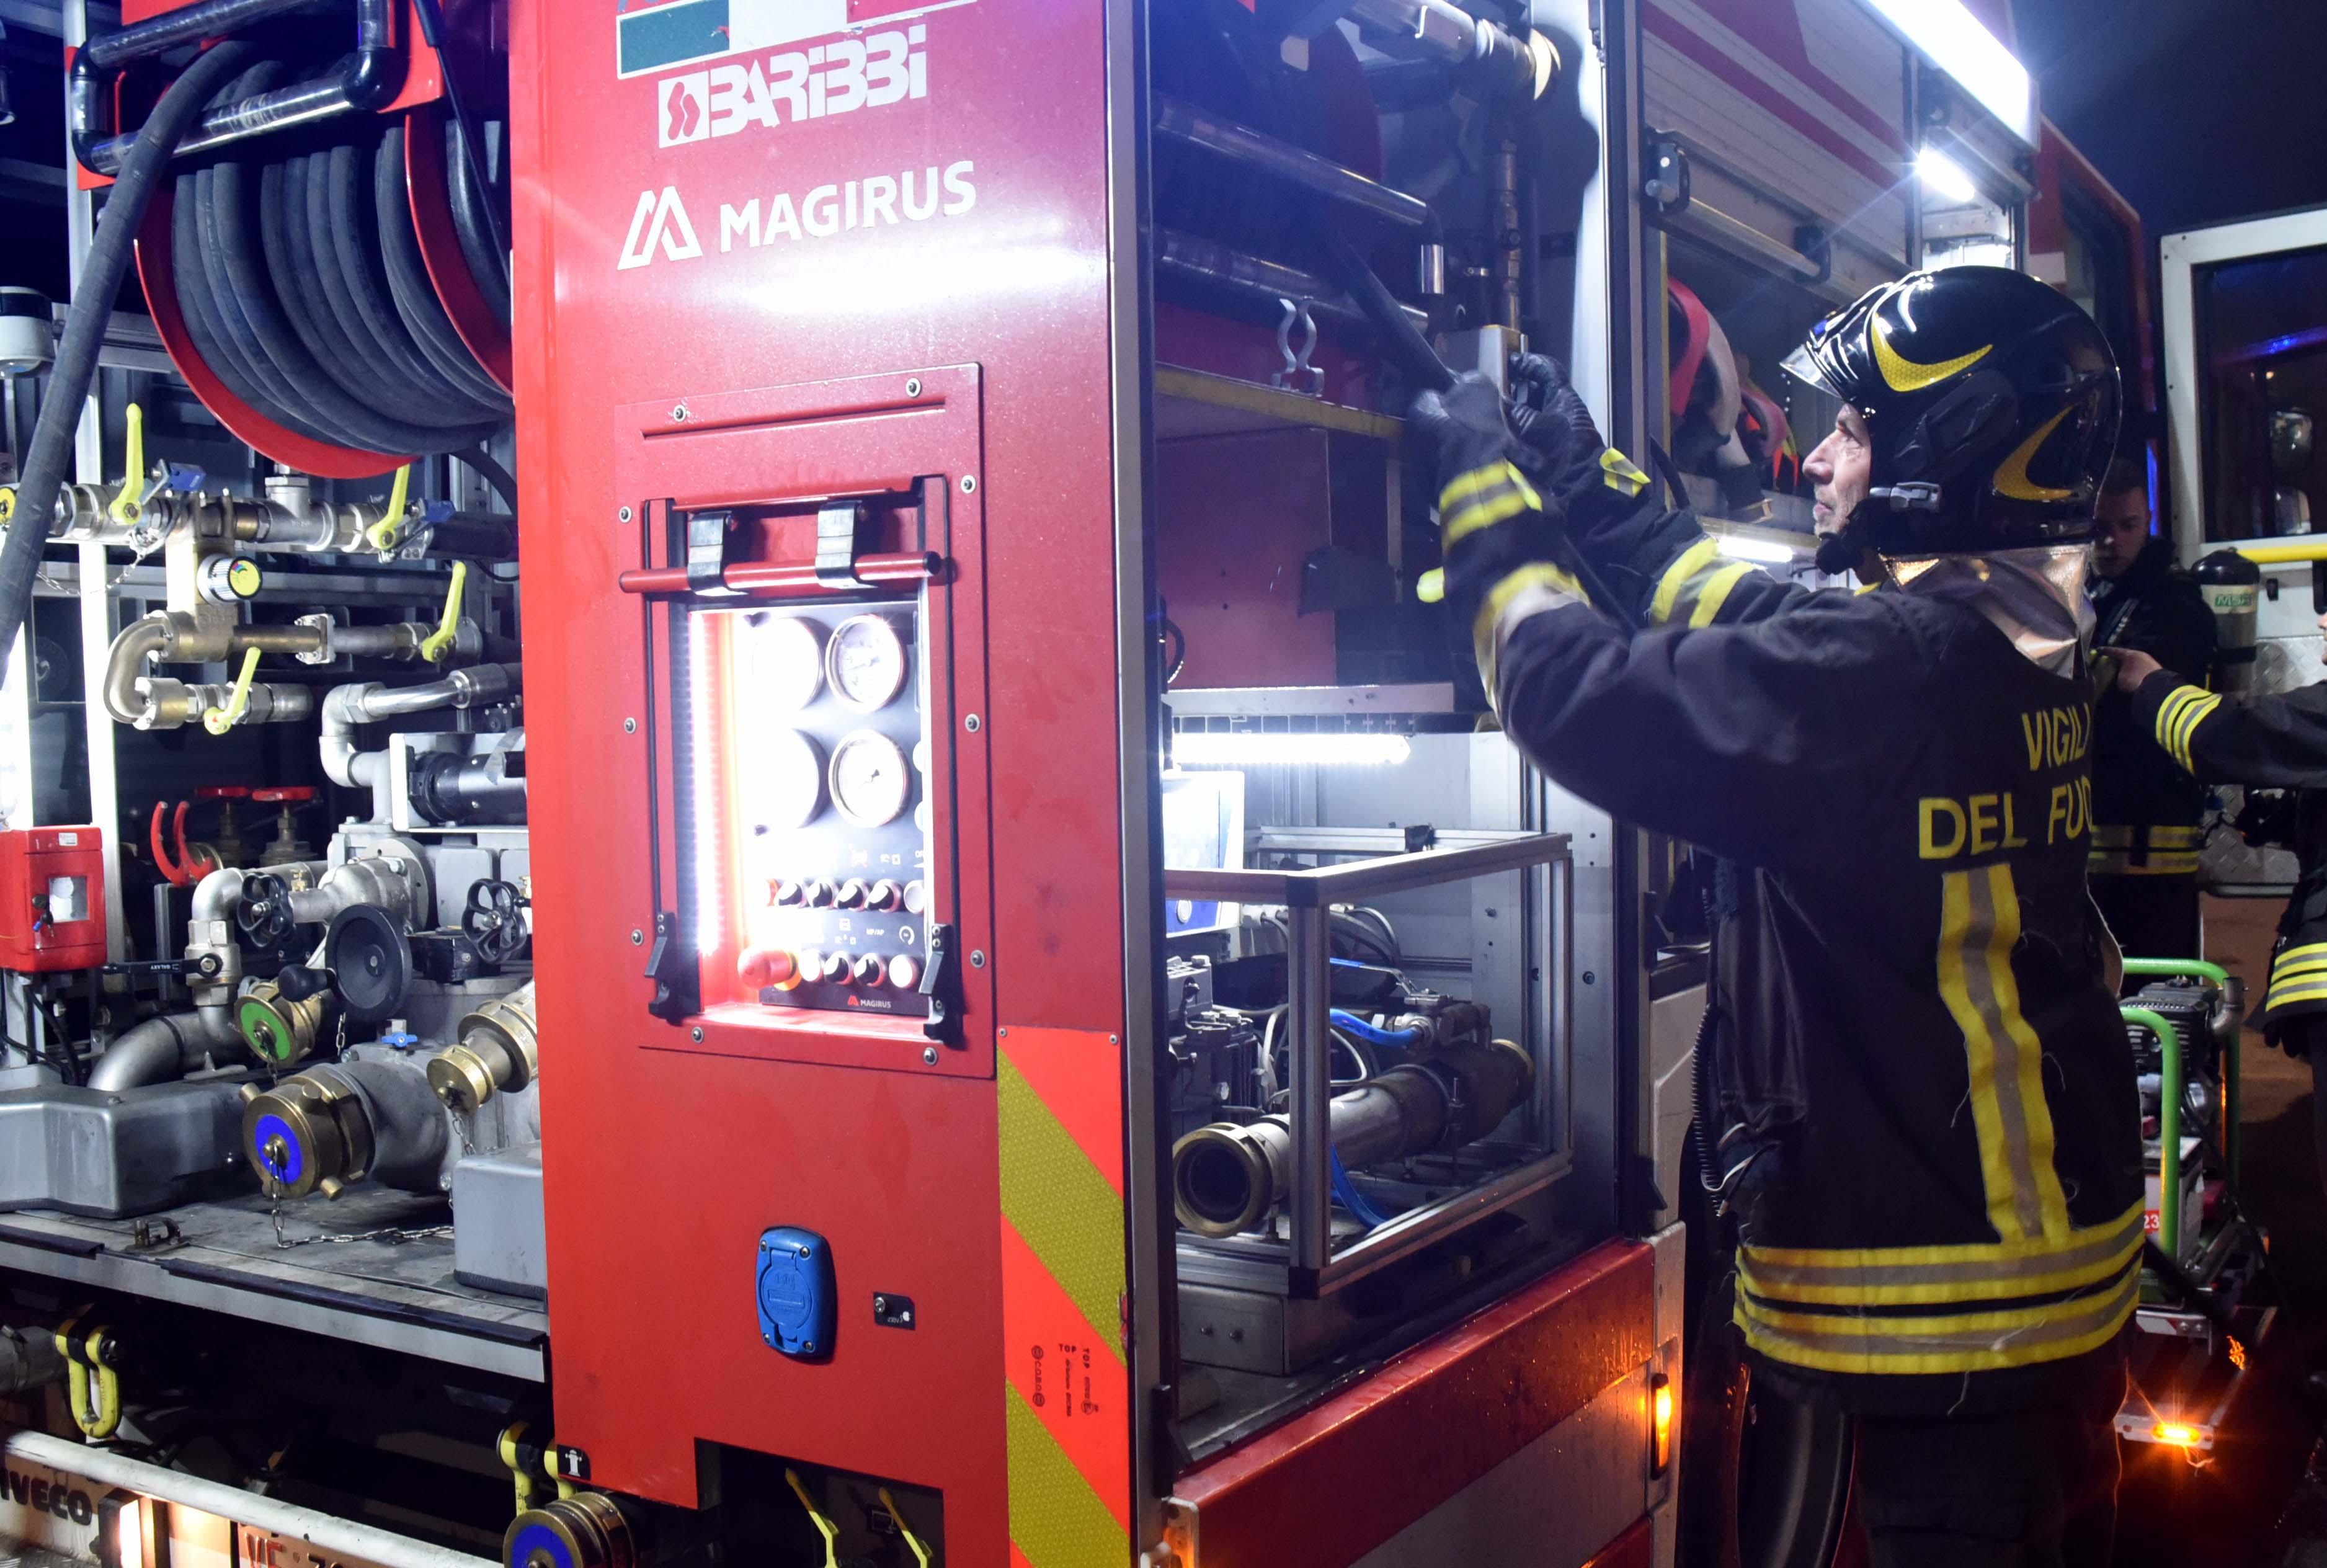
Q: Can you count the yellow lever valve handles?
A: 6